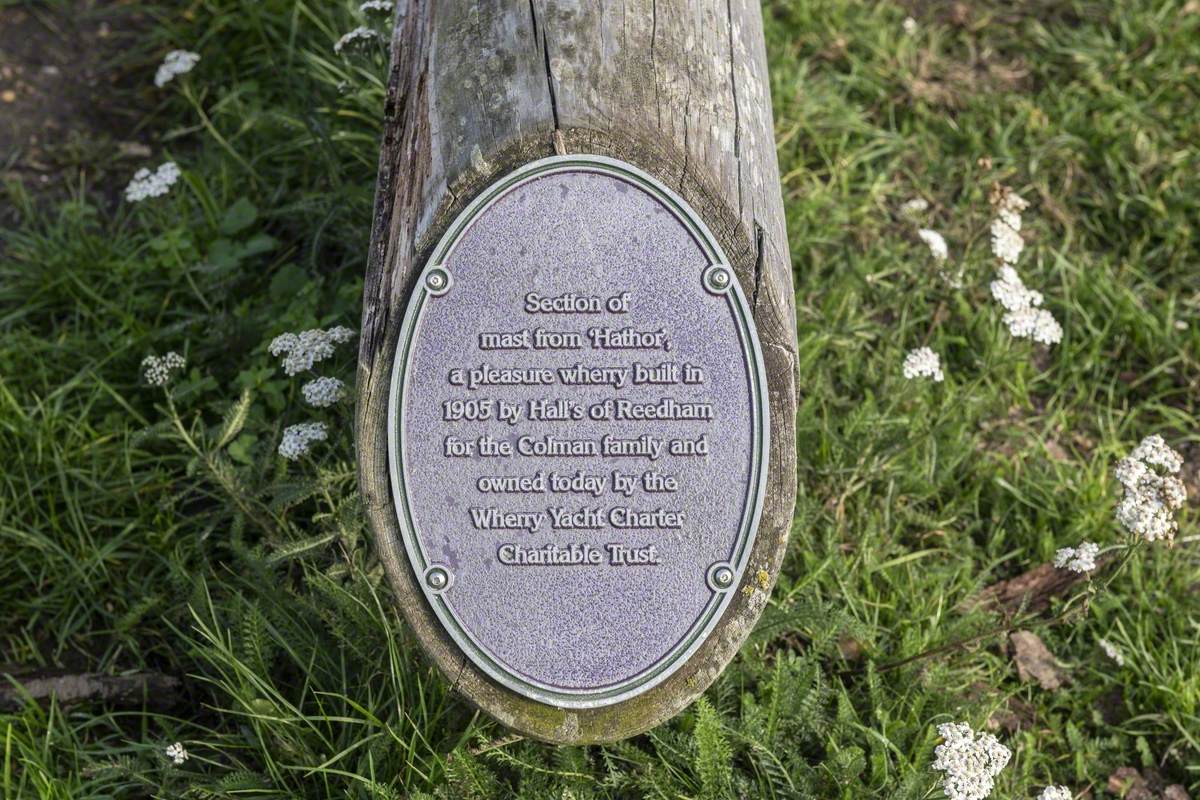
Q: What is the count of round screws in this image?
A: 4